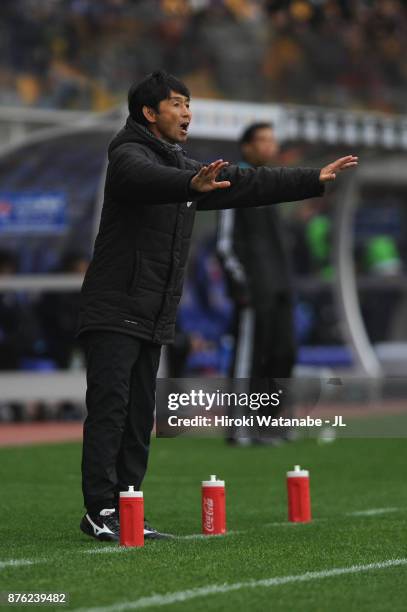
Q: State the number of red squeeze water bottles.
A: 3